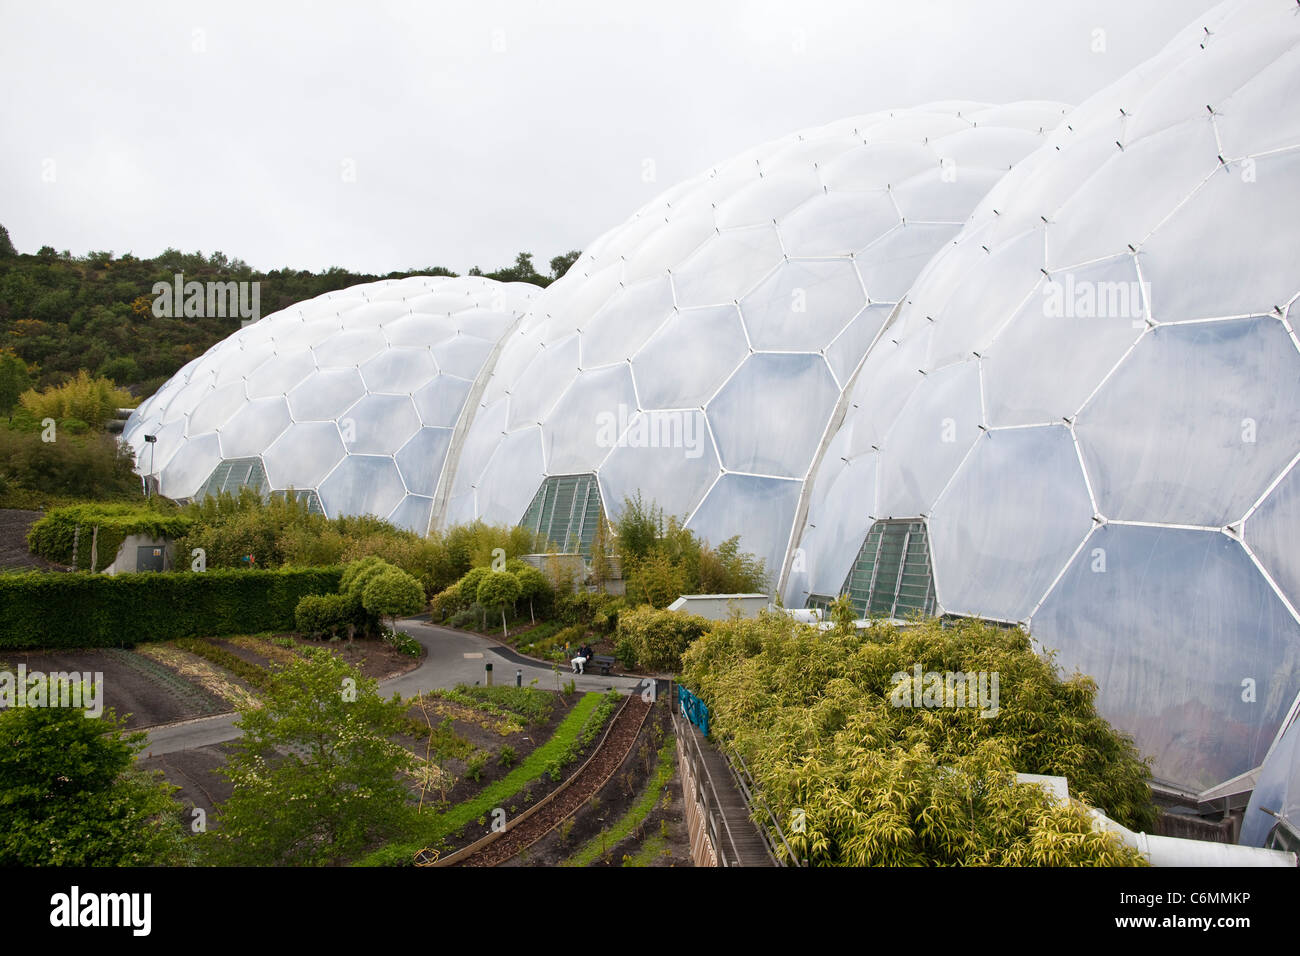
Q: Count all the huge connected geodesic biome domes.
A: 3